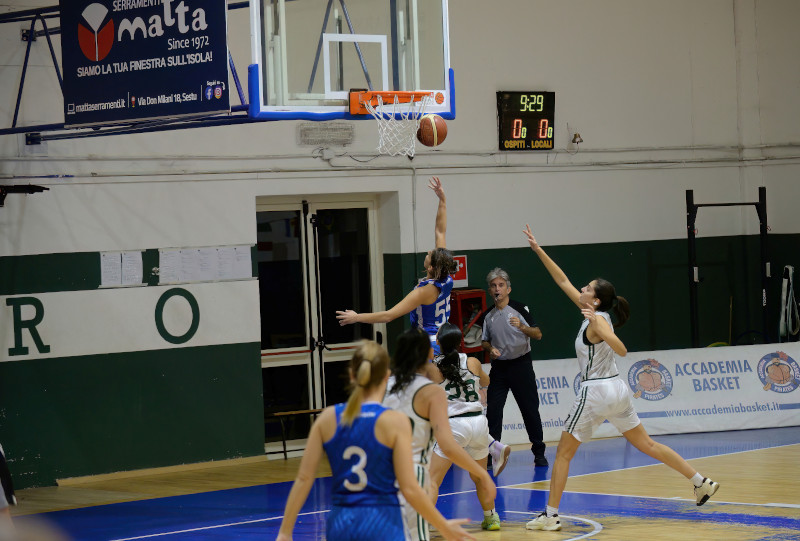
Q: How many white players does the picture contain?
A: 3